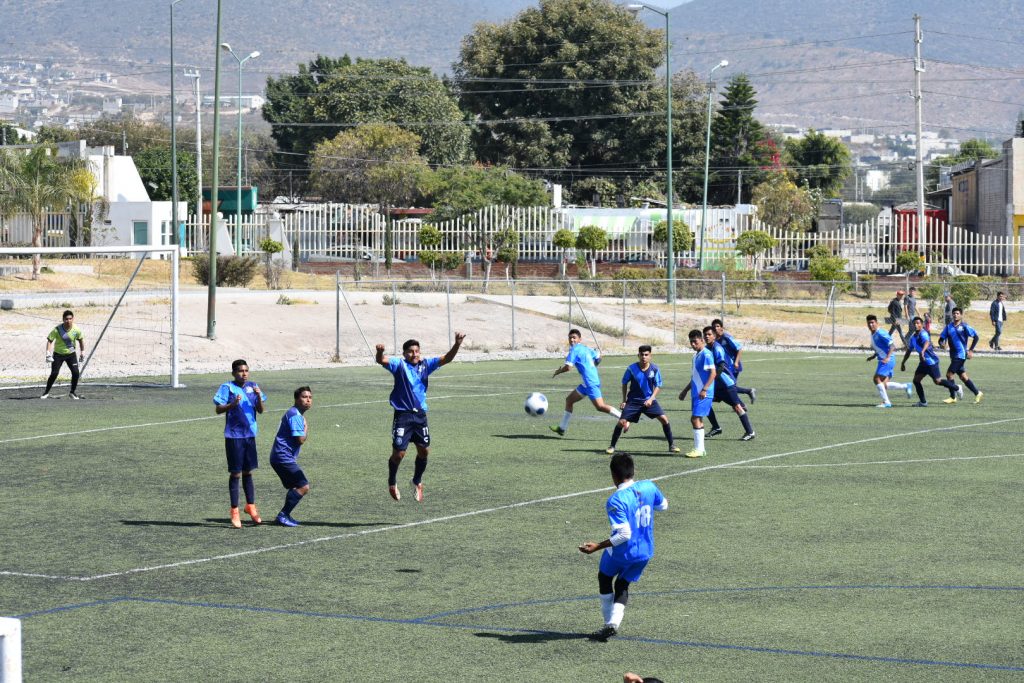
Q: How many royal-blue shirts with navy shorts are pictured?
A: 8